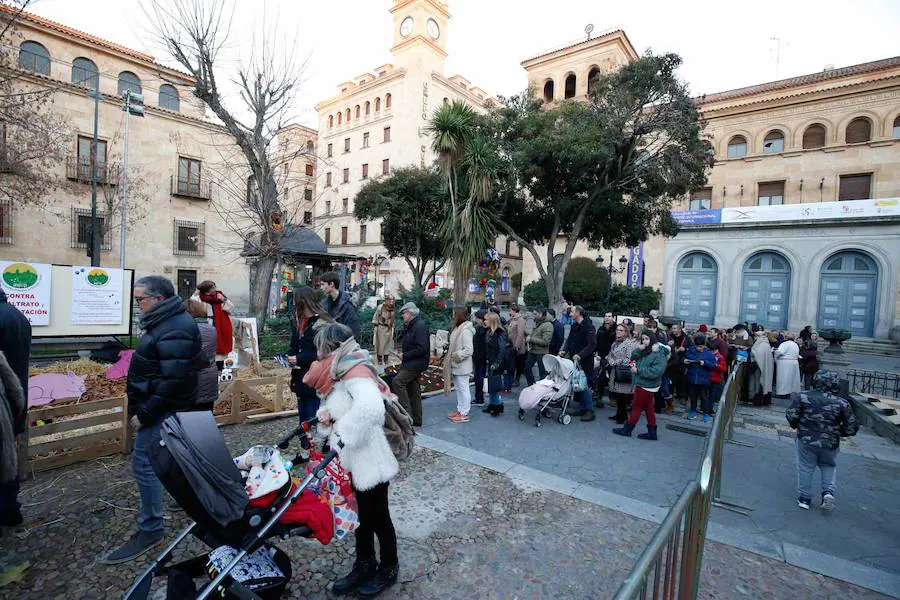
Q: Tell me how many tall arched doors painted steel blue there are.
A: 3